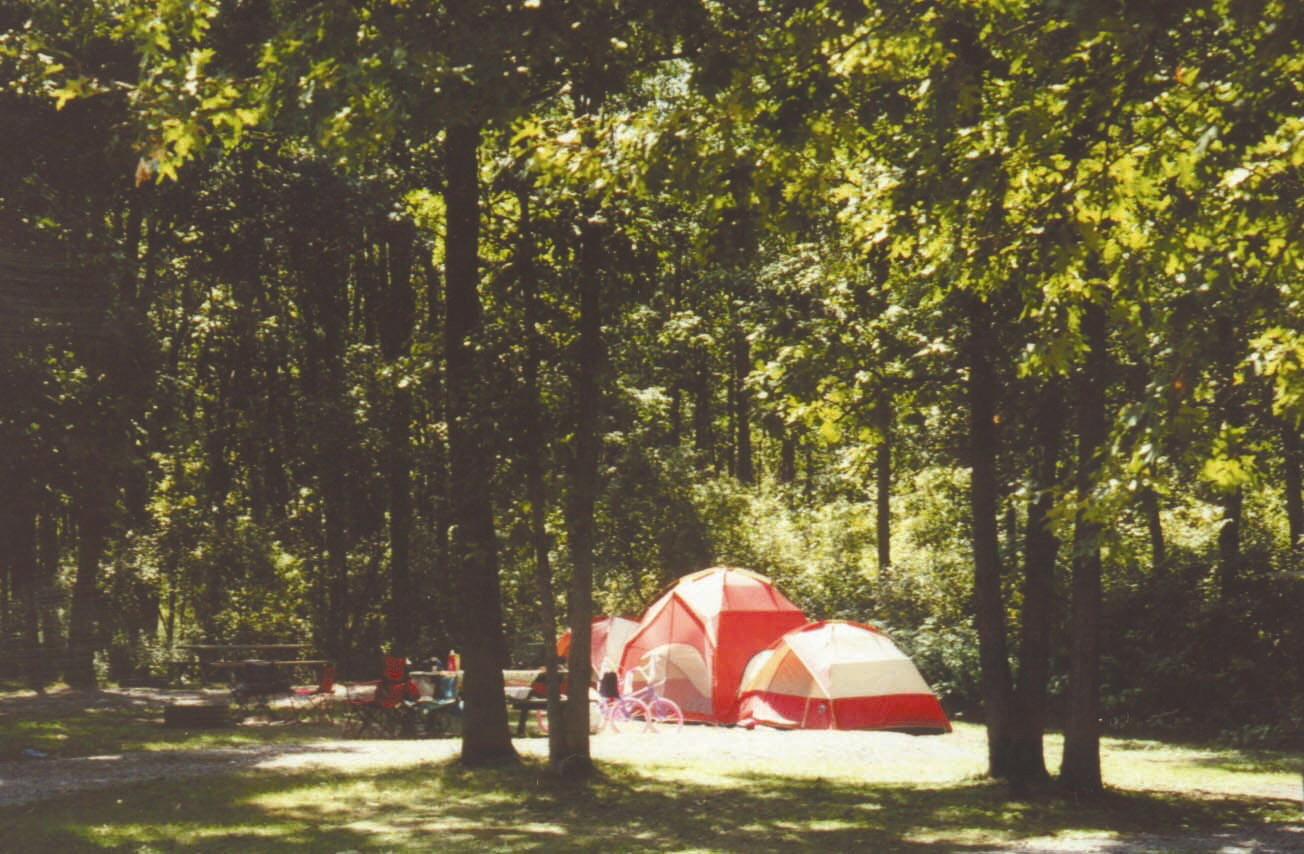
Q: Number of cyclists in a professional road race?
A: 0